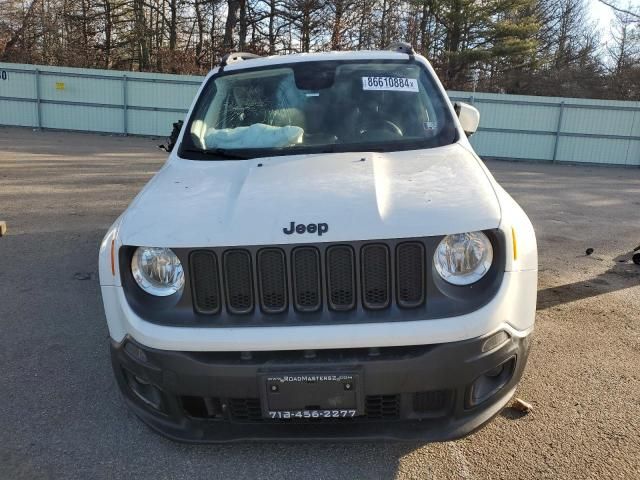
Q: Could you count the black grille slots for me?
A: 7